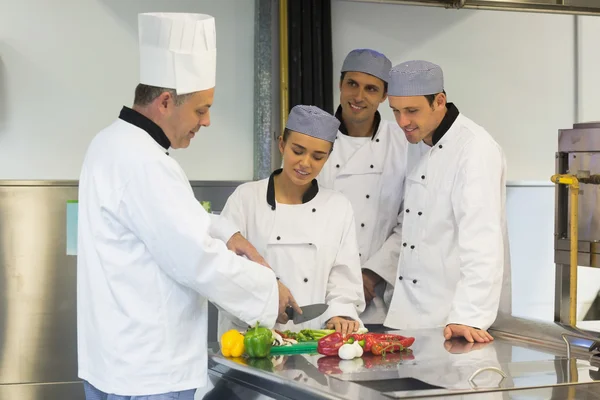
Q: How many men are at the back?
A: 2